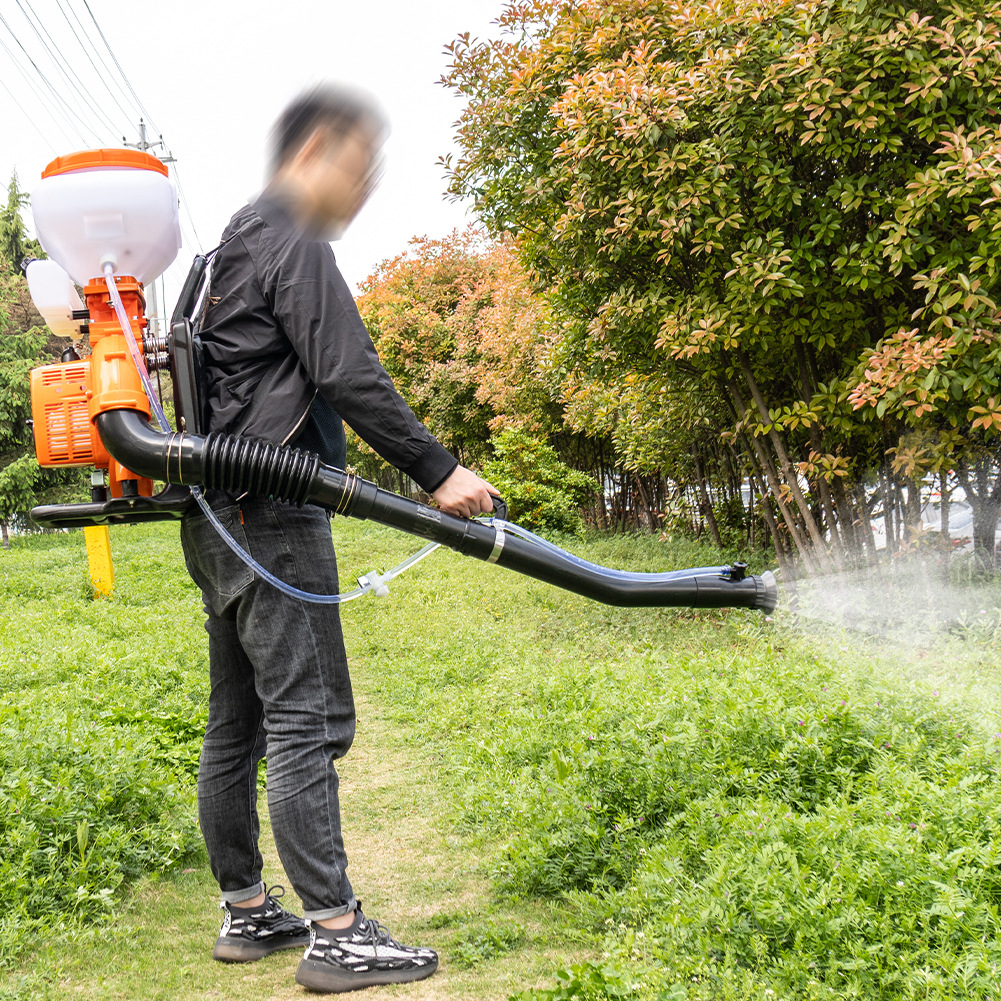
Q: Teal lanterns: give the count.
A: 0